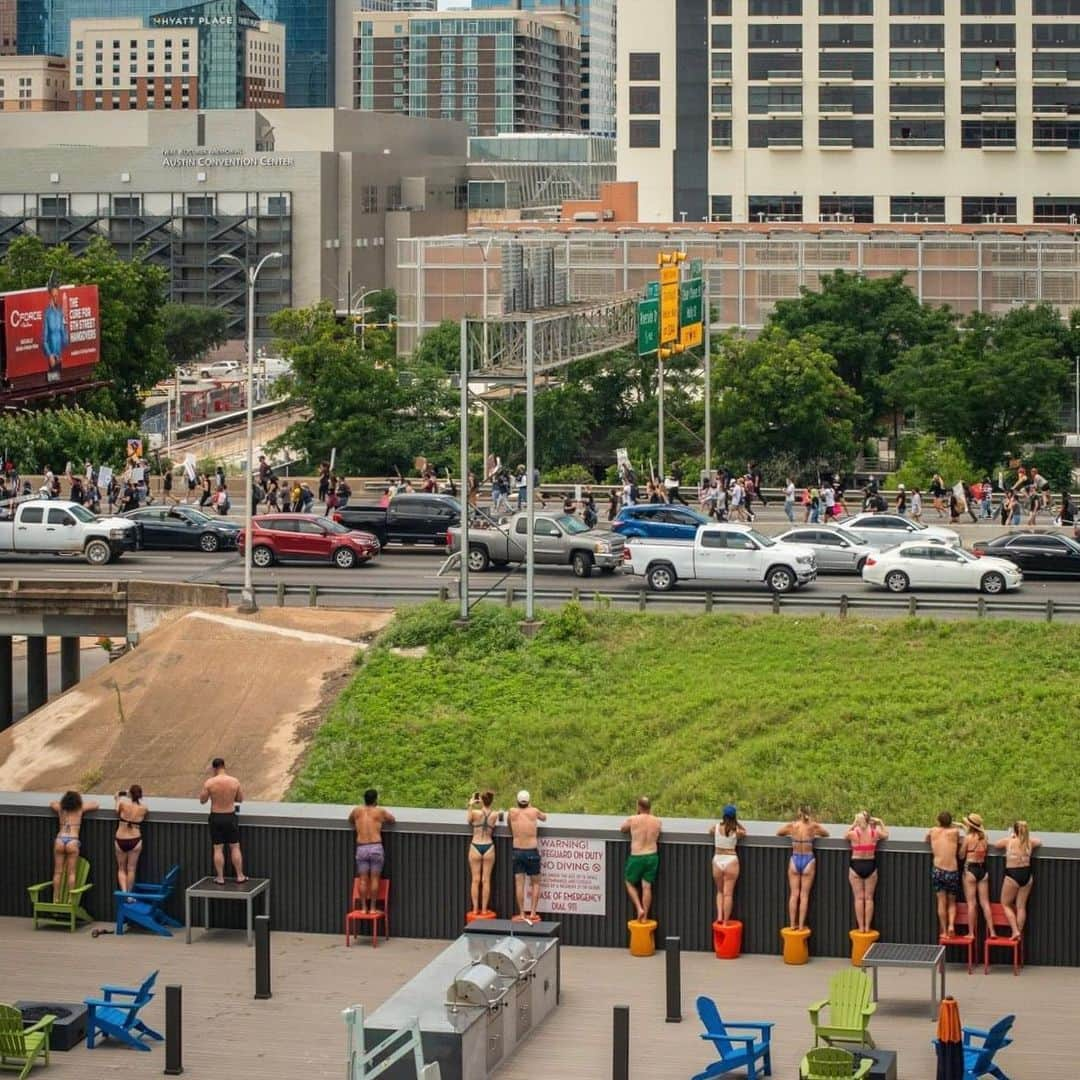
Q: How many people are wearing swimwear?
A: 13